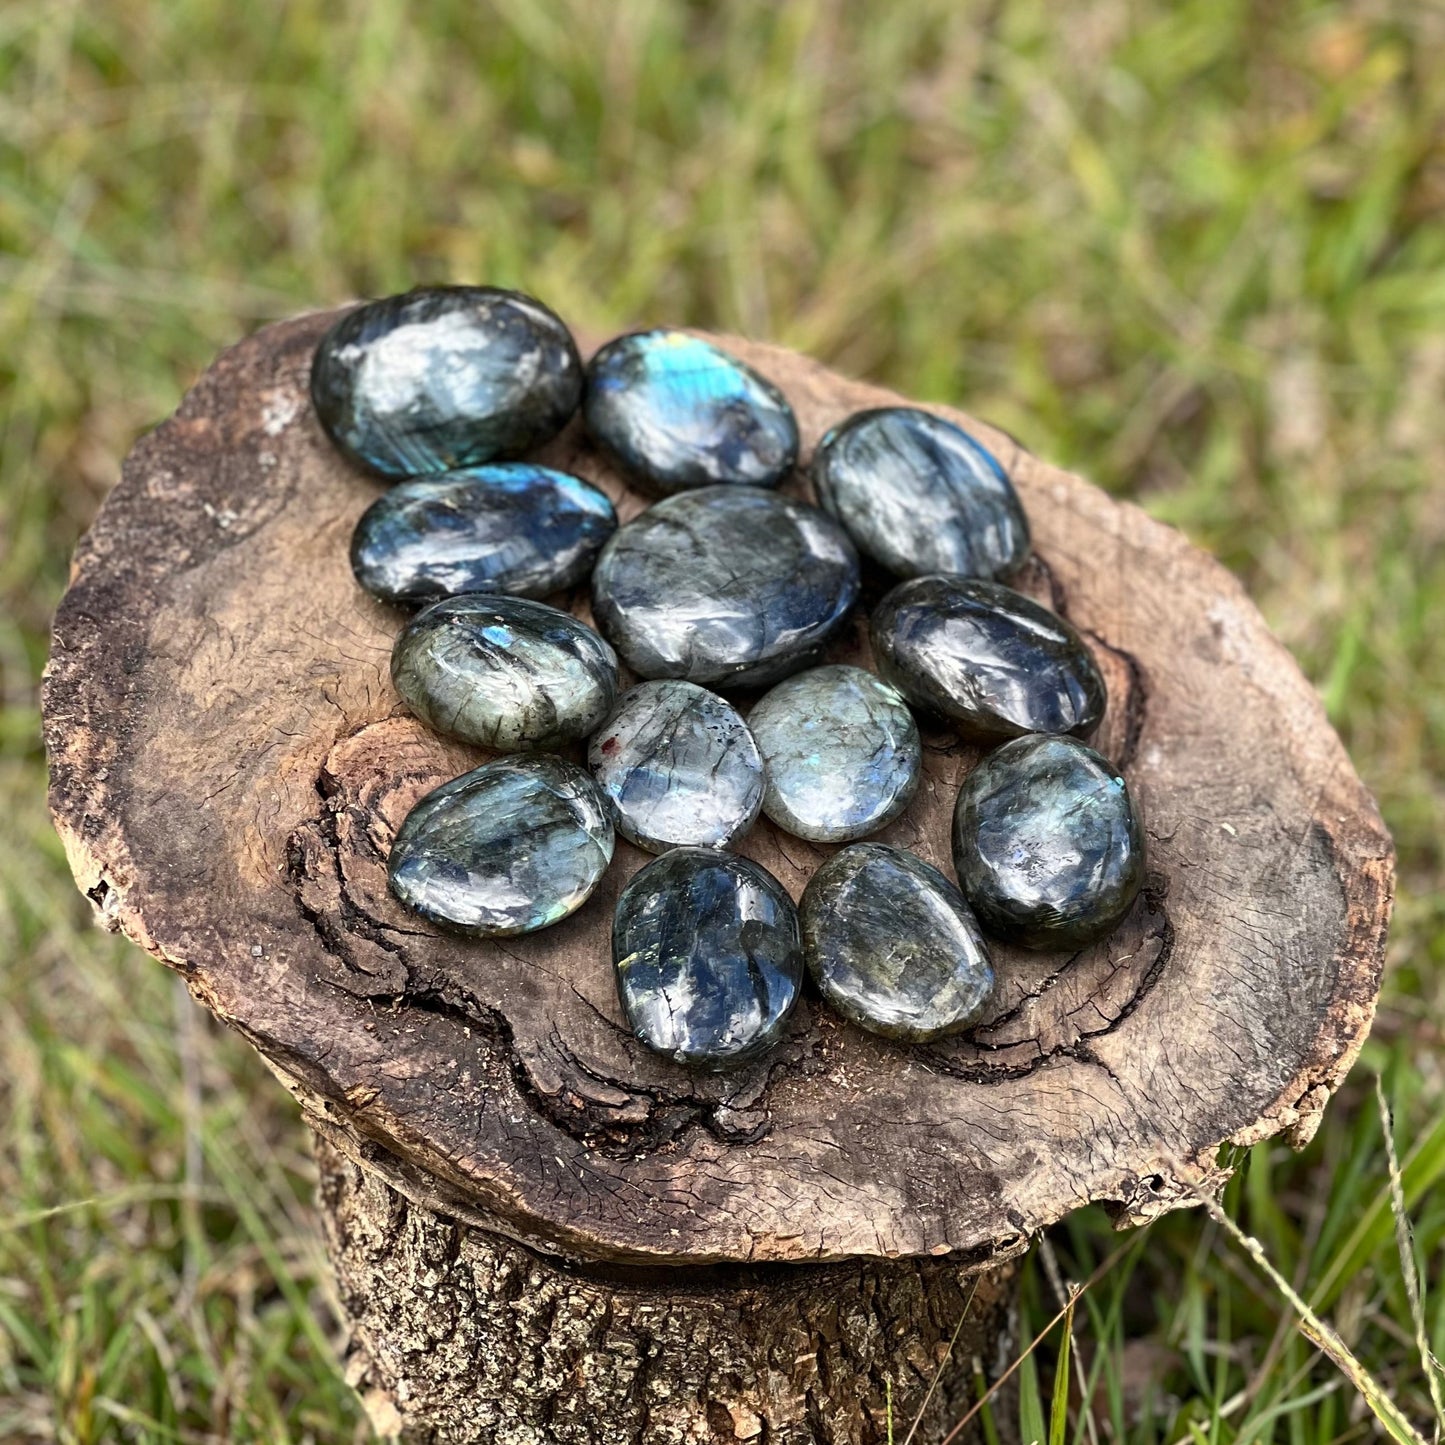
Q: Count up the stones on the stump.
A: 13